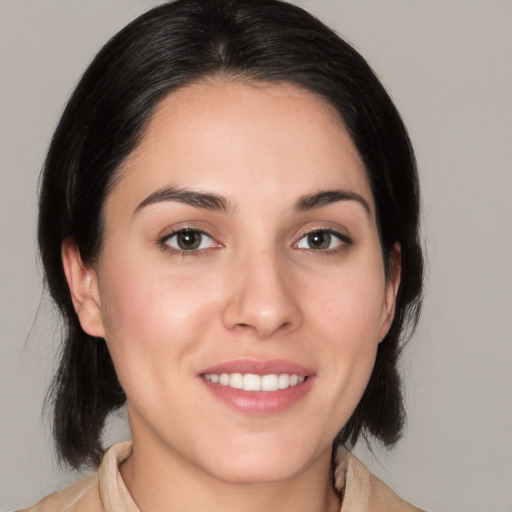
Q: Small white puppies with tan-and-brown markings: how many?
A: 0